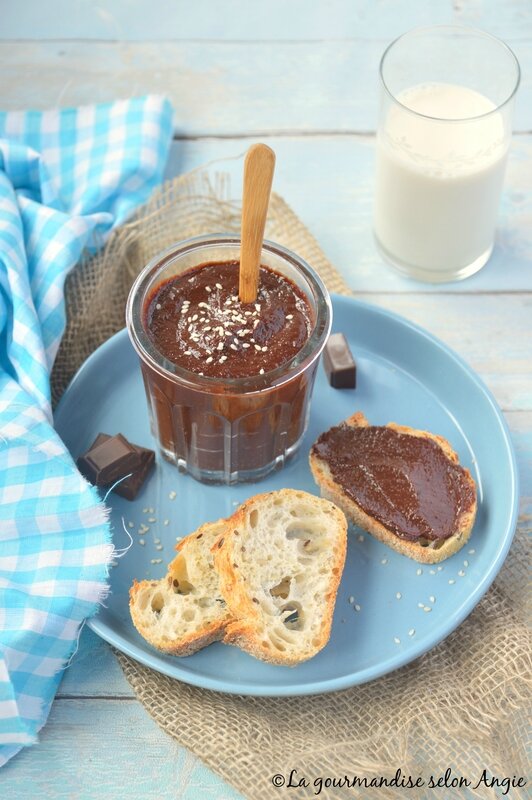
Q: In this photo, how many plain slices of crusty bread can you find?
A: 2